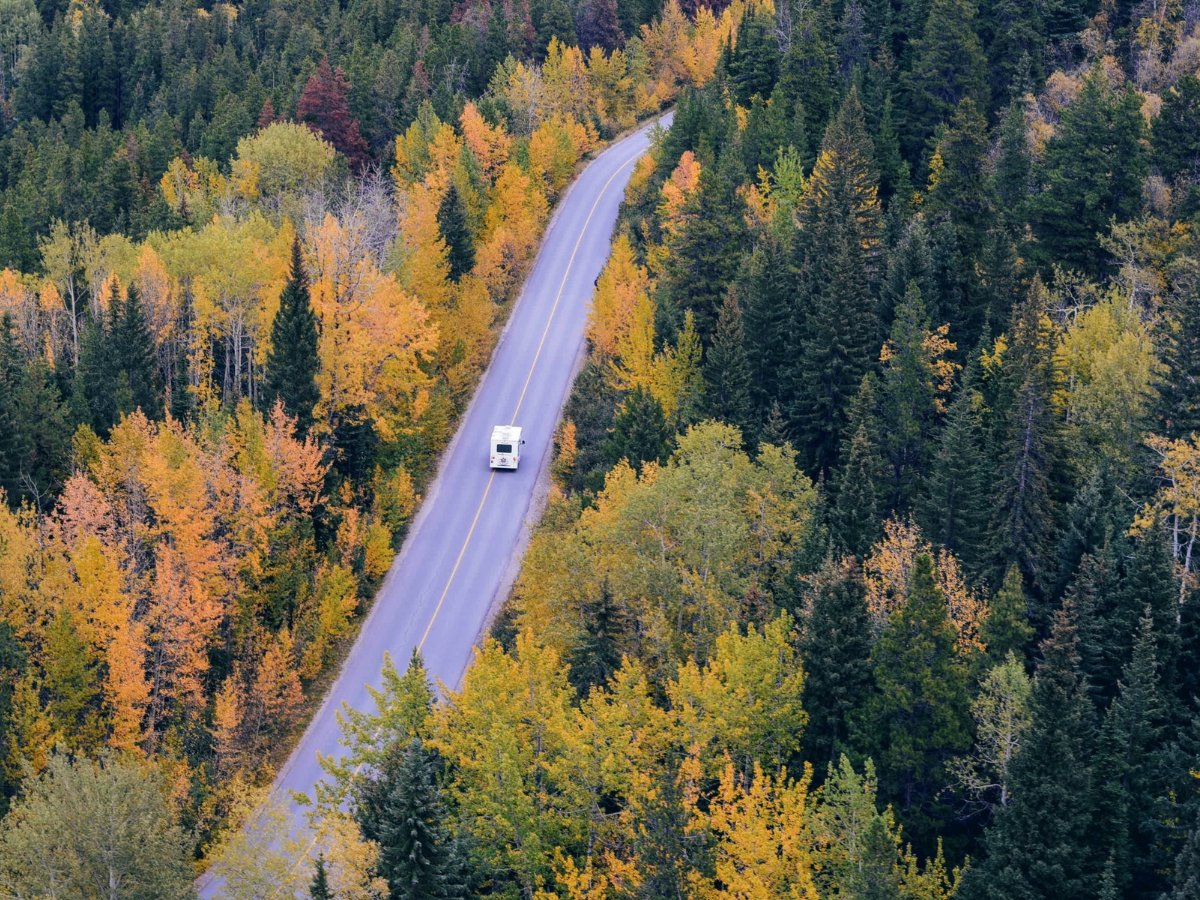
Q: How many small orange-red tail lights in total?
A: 2